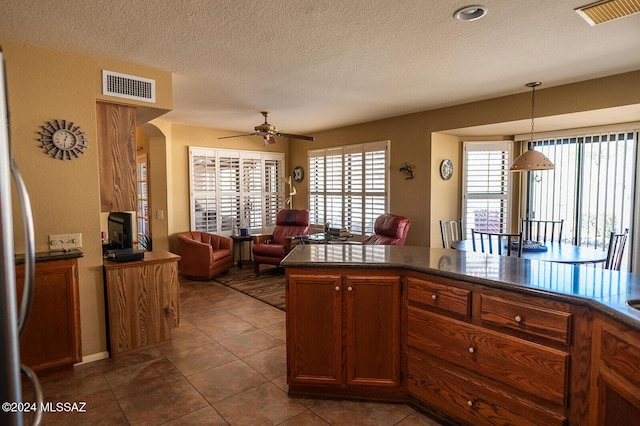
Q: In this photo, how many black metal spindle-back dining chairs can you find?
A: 4